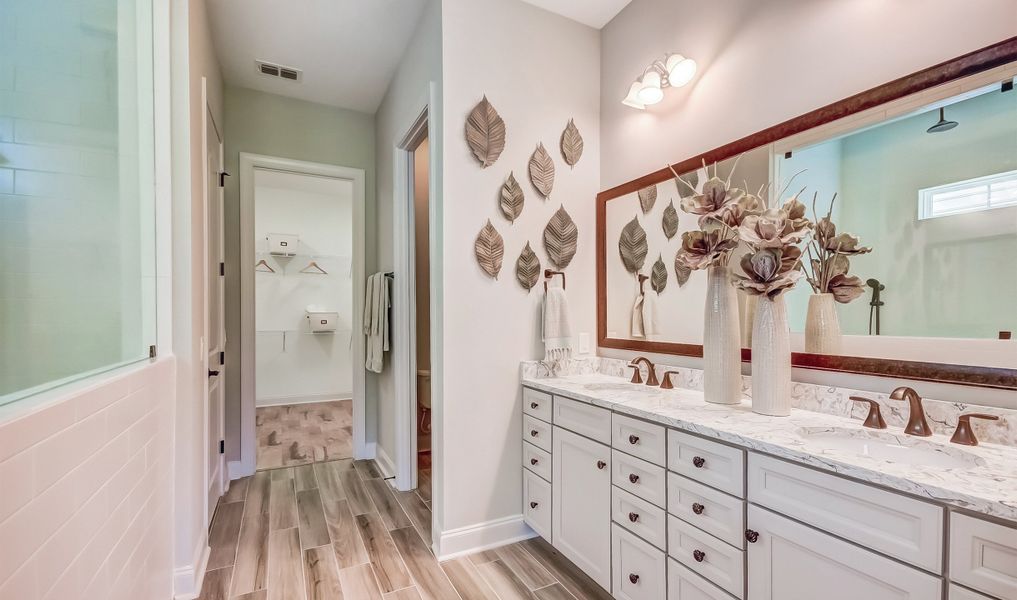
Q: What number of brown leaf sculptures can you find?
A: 7